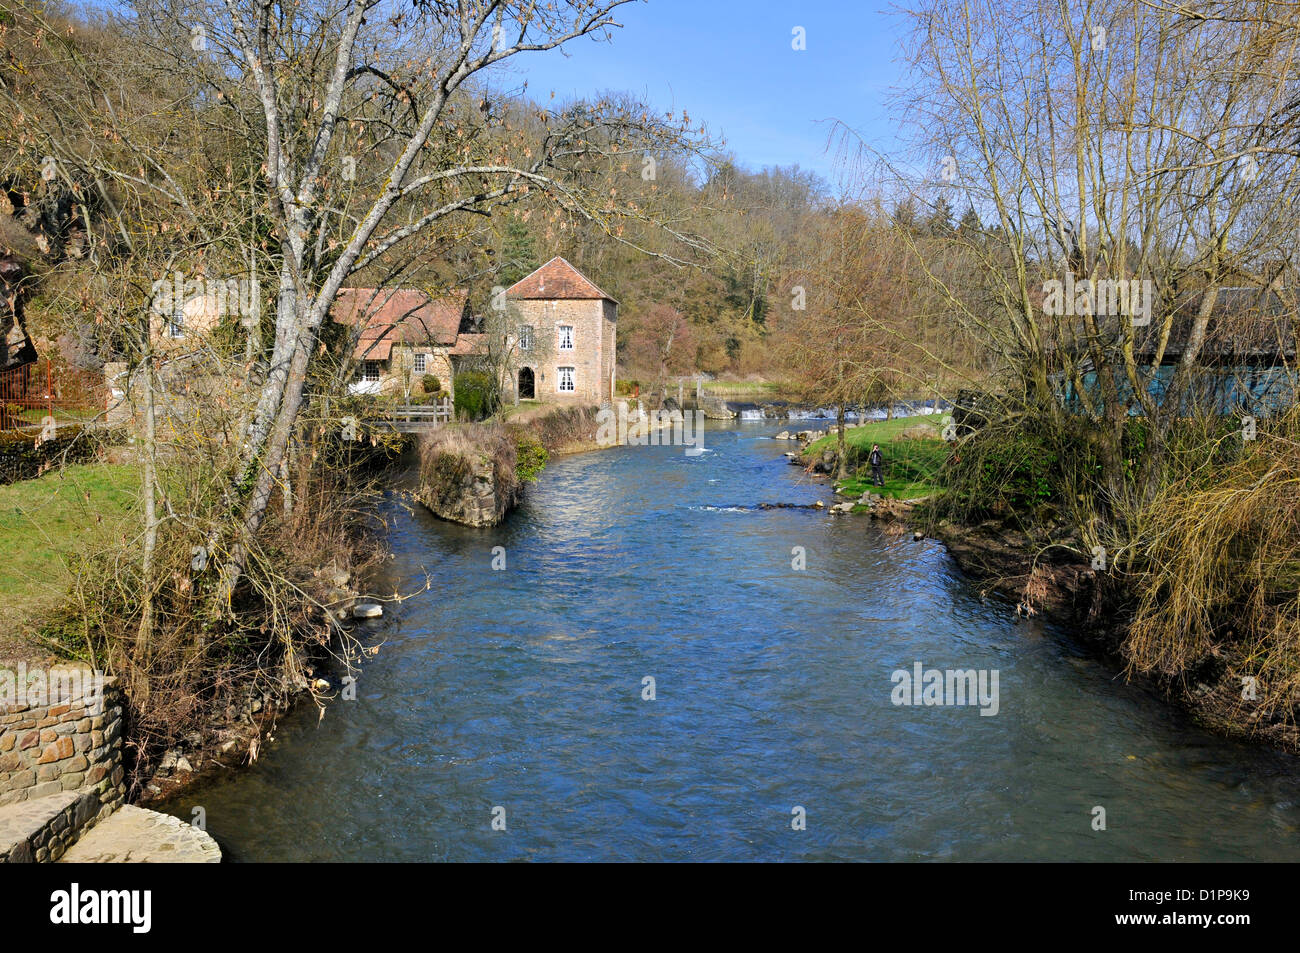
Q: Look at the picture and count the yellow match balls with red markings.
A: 0